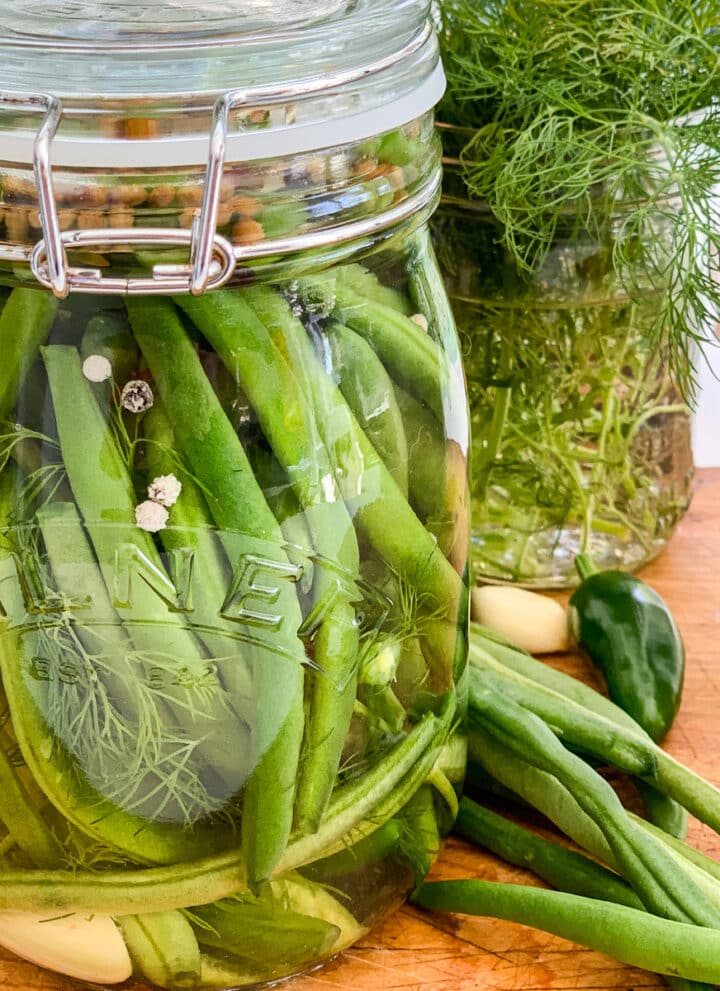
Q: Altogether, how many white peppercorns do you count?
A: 4